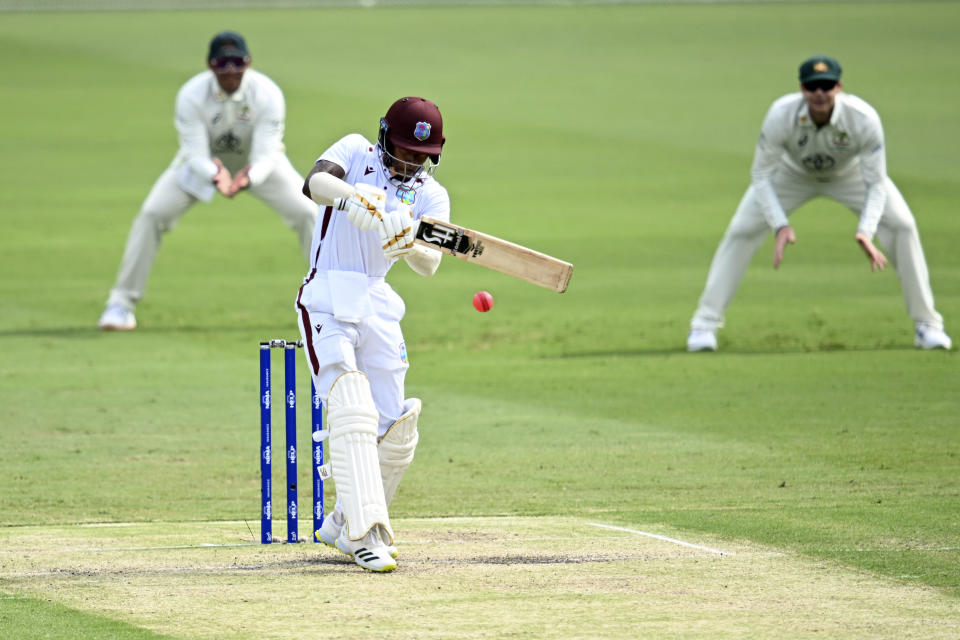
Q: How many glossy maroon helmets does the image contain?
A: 1